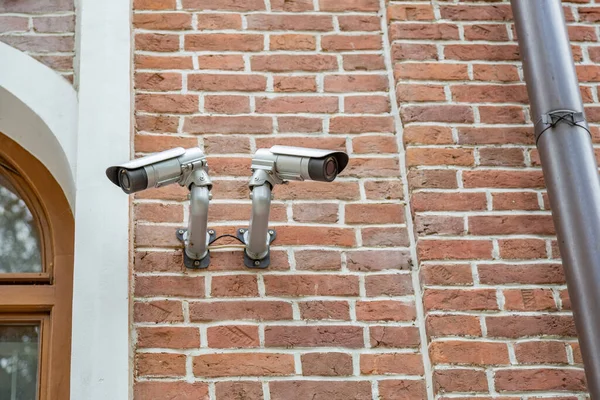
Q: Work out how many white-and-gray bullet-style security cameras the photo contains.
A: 2